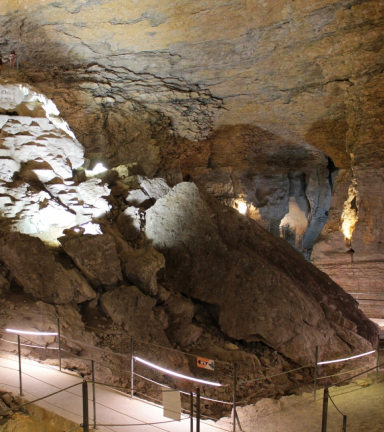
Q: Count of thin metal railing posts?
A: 12